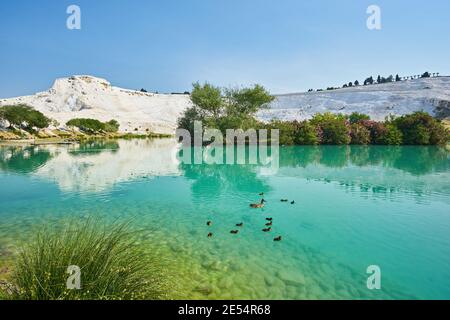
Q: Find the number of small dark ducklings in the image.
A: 11